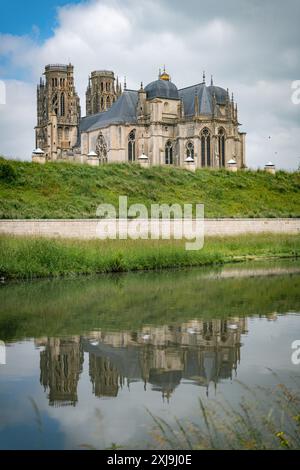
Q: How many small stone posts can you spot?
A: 6